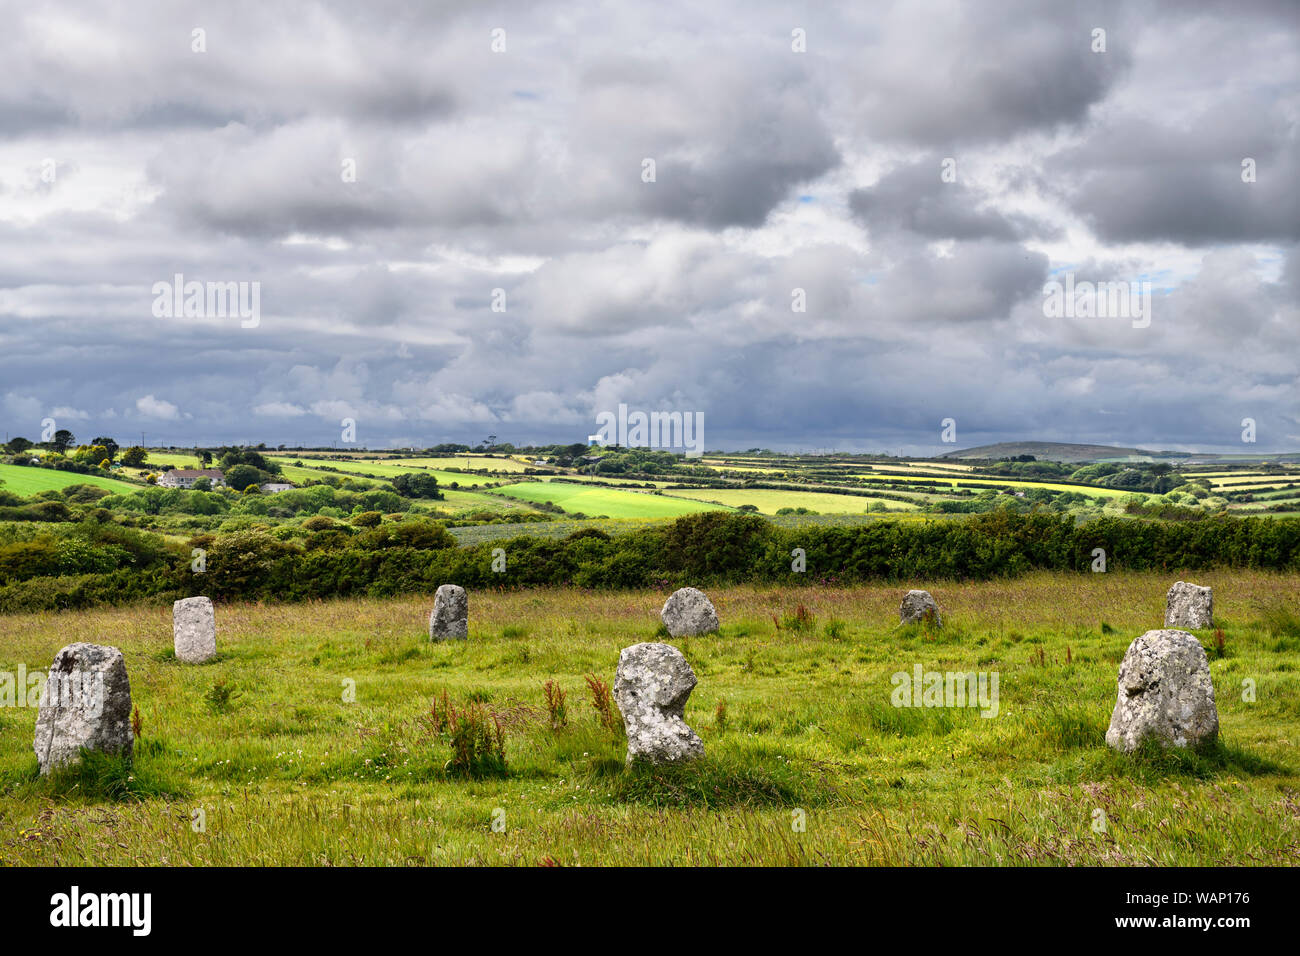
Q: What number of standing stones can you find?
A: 8